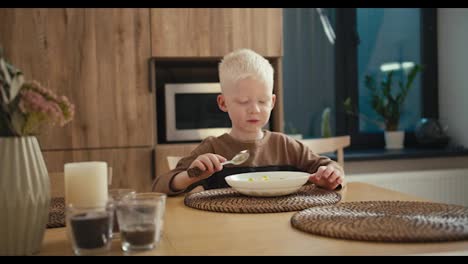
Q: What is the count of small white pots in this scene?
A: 1